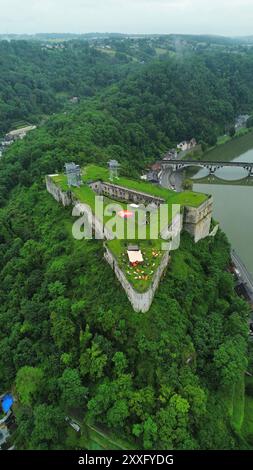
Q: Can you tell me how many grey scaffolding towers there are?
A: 2